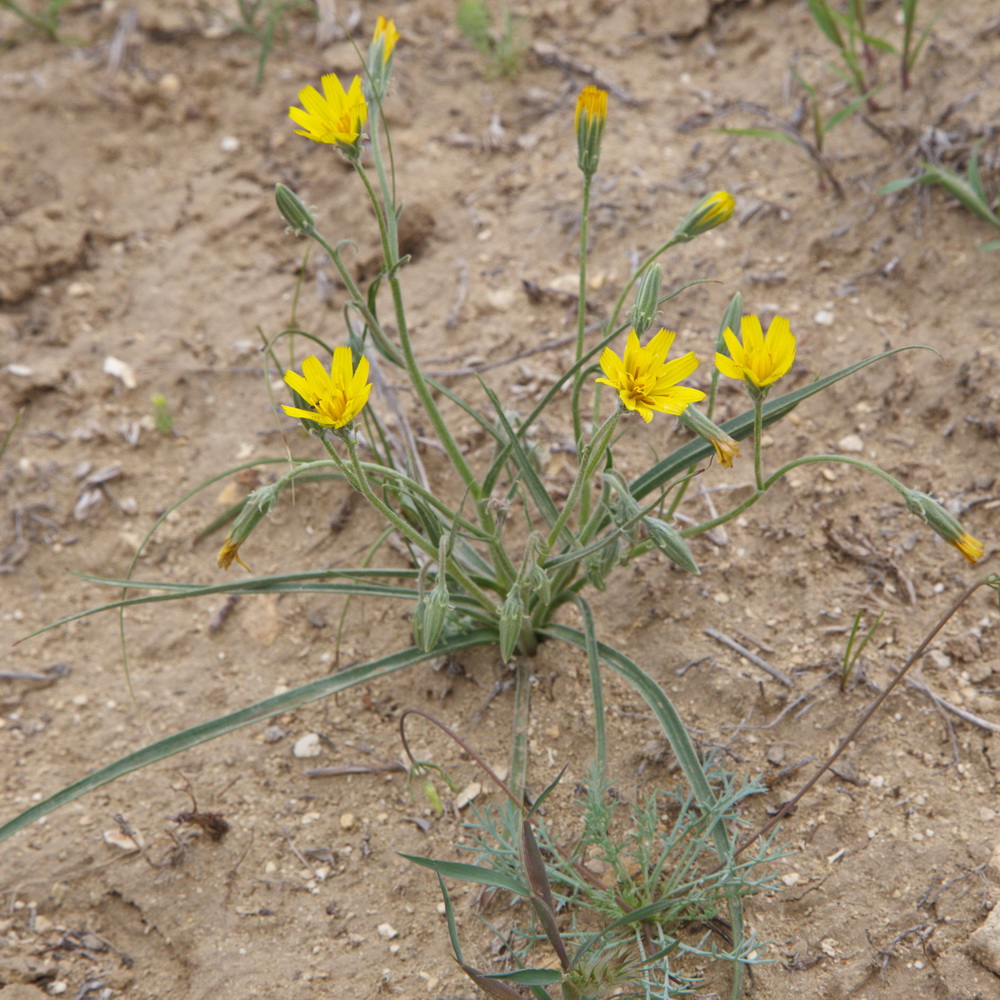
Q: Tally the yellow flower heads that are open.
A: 4